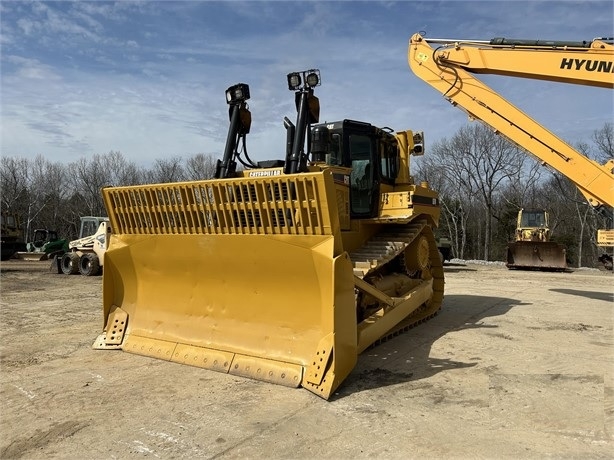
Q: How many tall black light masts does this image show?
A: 2